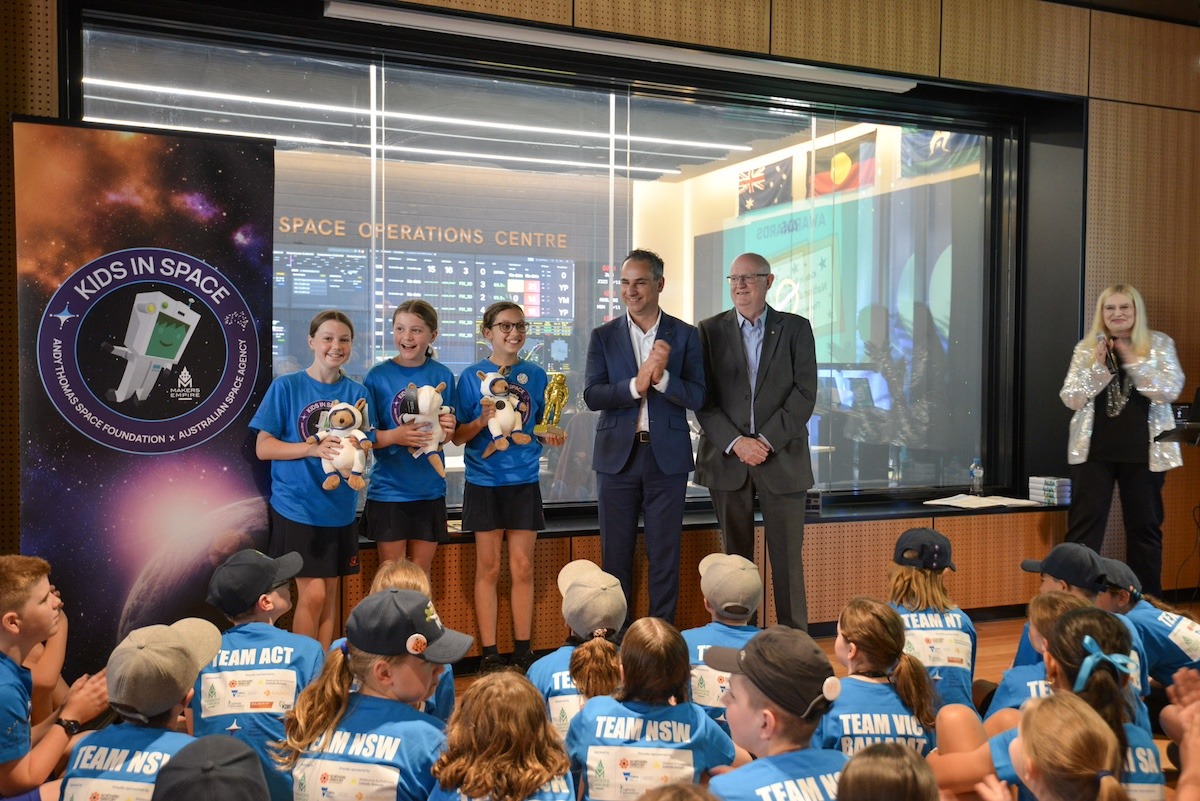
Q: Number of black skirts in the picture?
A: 3